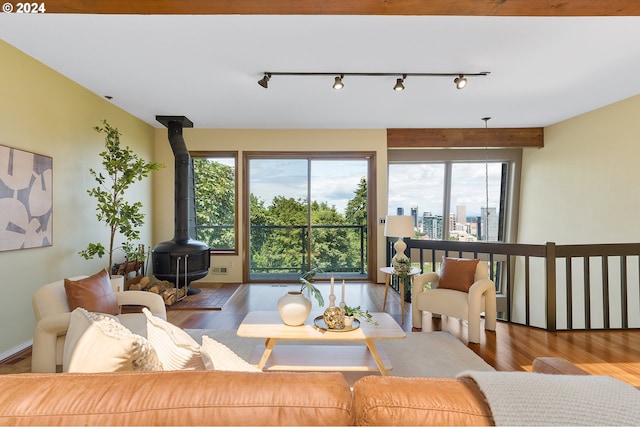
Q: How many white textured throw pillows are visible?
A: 3